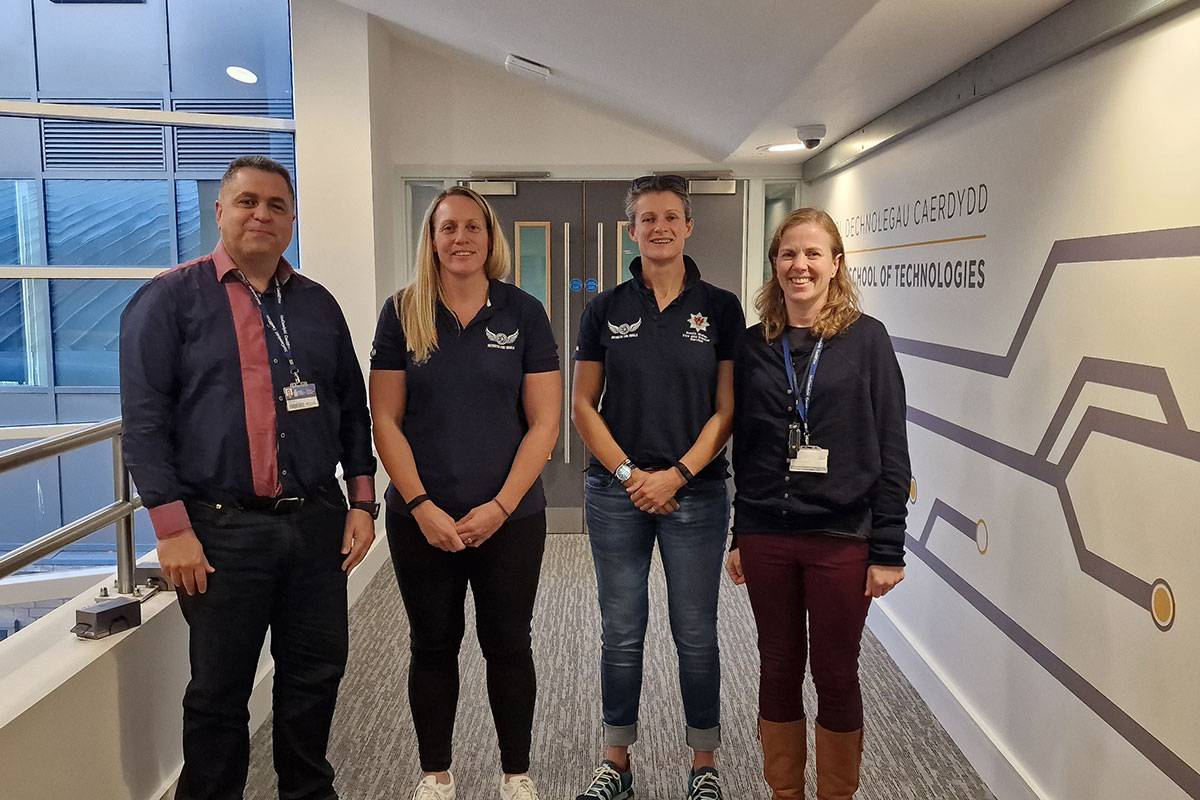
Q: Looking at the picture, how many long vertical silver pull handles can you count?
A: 2